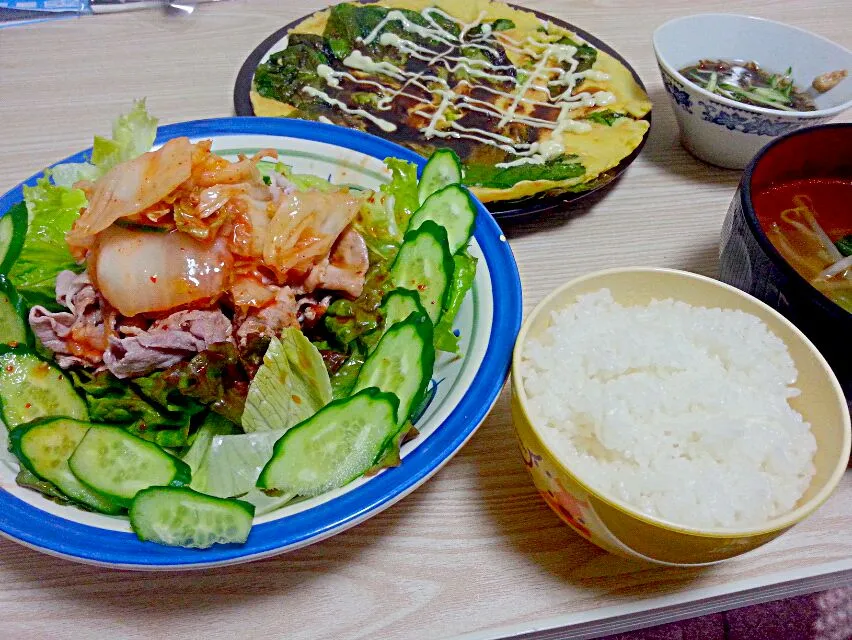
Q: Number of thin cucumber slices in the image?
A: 12